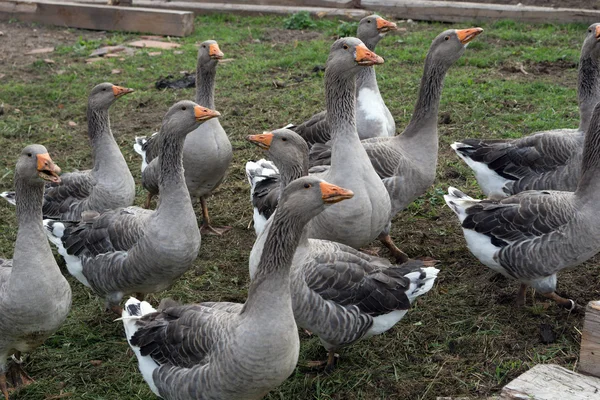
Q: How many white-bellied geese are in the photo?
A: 1